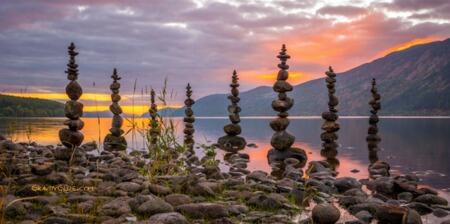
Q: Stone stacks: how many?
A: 8